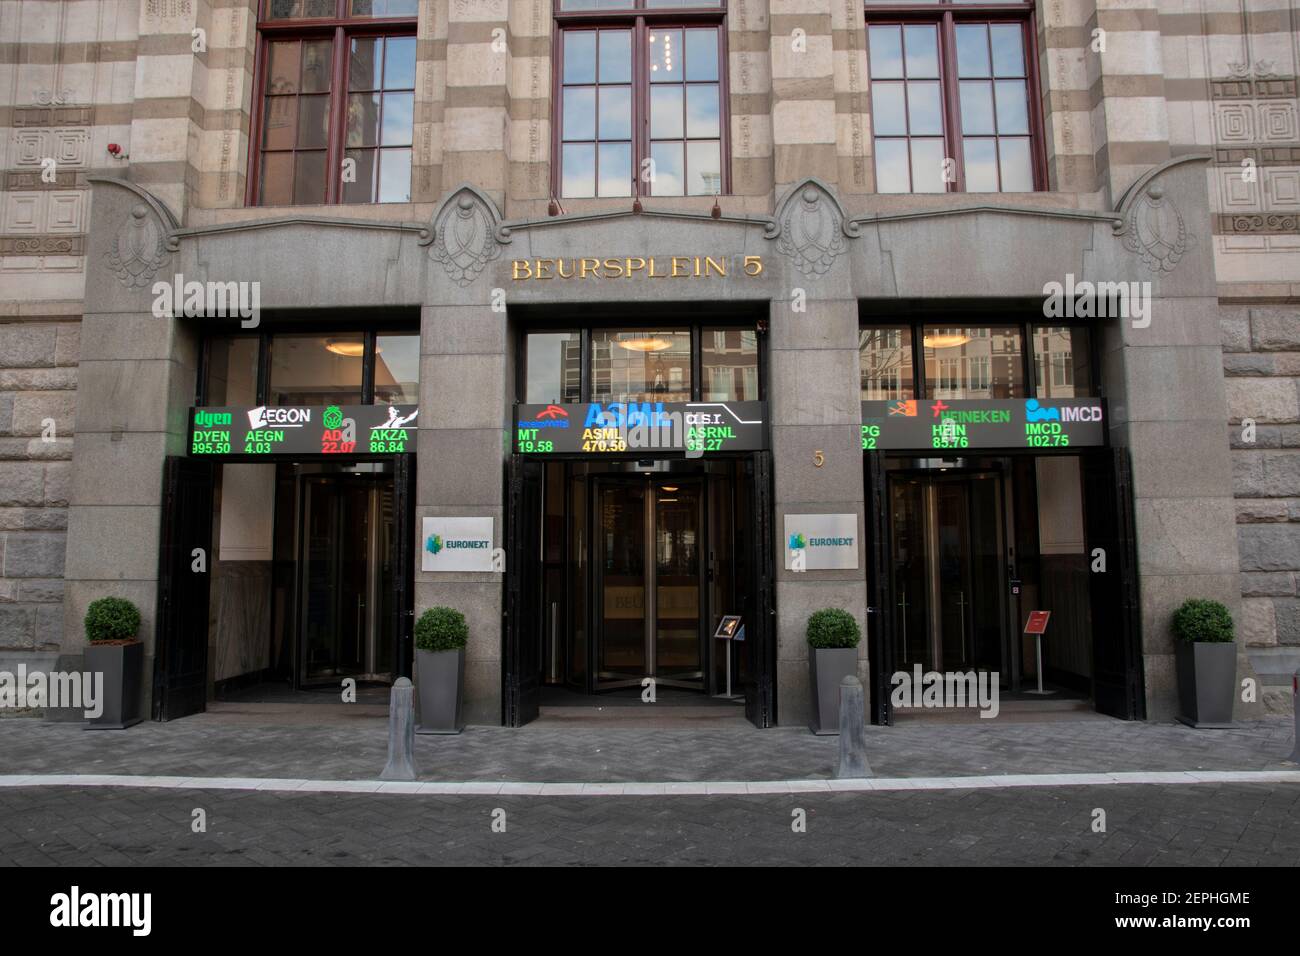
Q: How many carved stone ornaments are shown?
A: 4